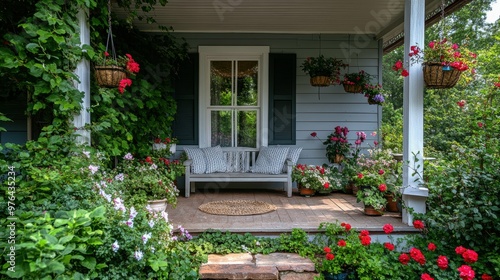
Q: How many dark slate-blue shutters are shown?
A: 2